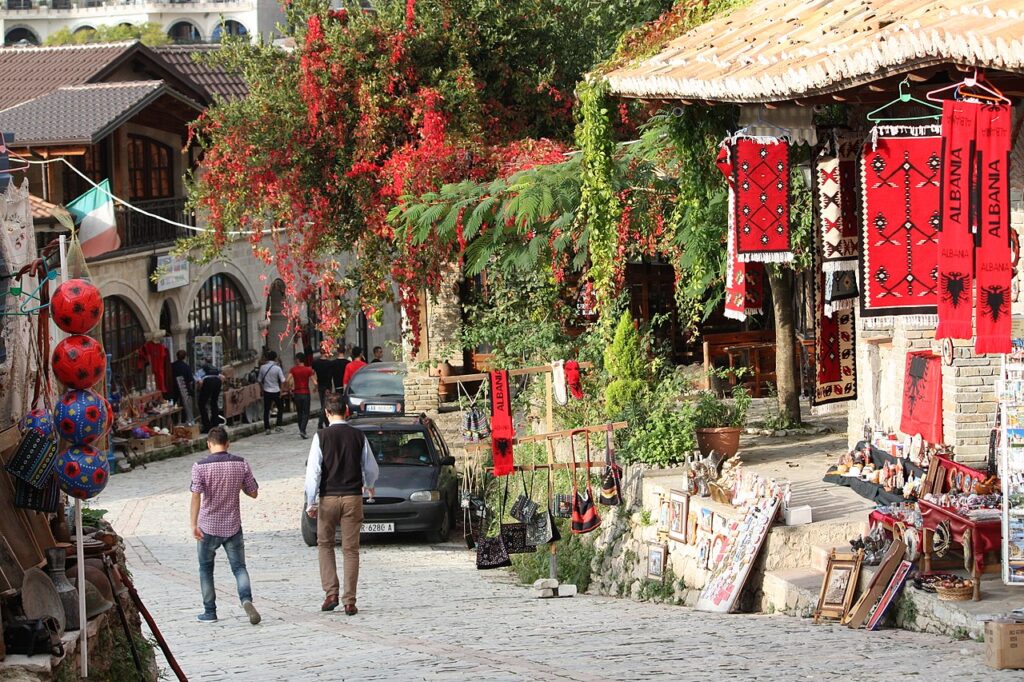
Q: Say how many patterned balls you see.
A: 5